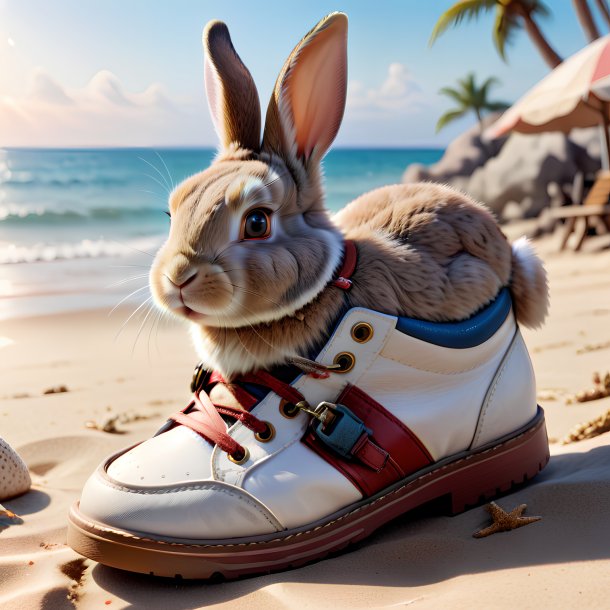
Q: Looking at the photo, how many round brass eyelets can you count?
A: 5